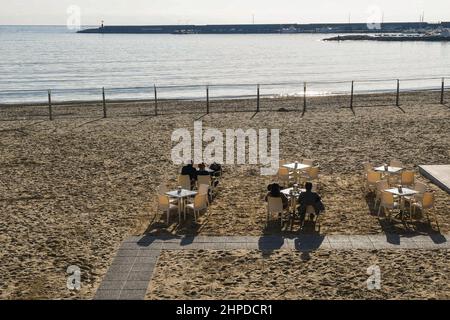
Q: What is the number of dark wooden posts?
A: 9